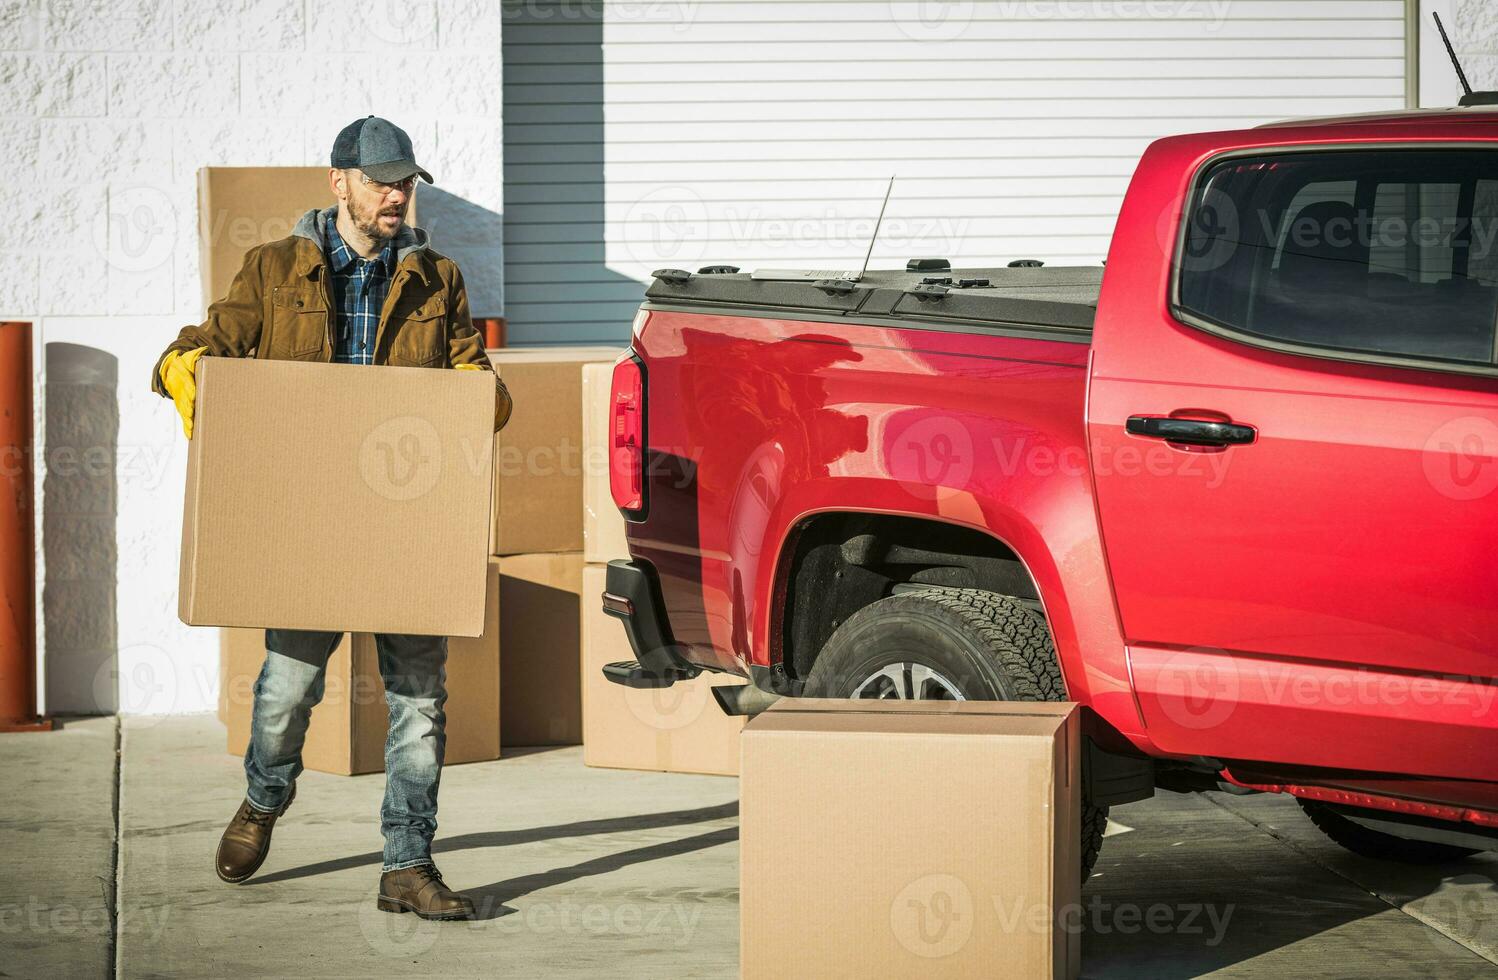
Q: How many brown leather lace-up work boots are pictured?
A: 2